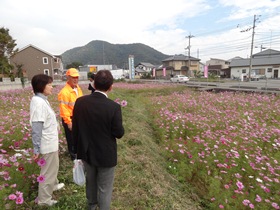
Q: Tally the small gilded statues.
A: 0